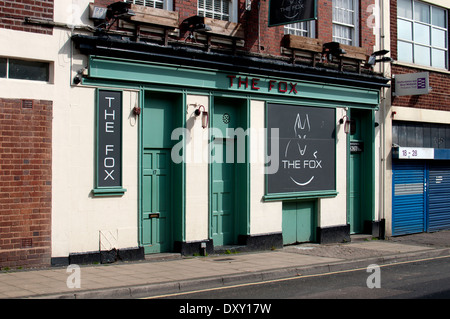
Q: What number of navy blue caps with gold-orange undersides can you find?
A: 0